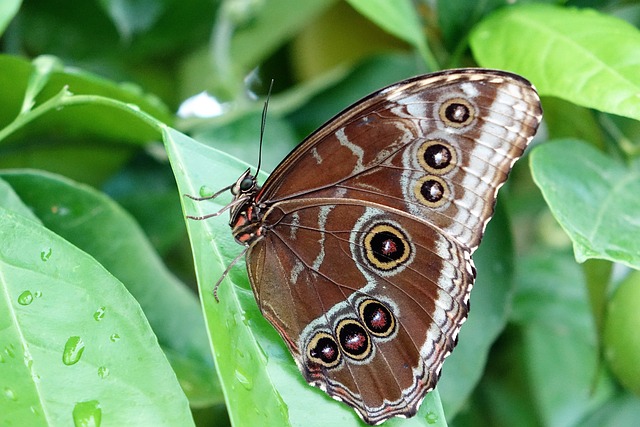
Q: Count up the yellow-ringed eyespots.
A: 7